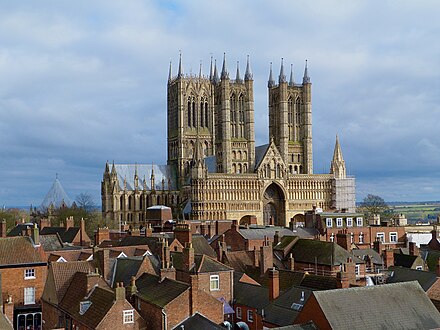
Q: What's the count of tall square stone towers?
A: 3